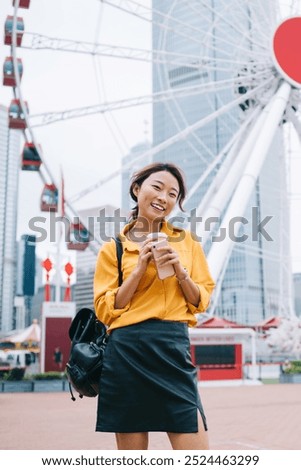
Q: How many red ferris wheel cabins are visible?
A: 7